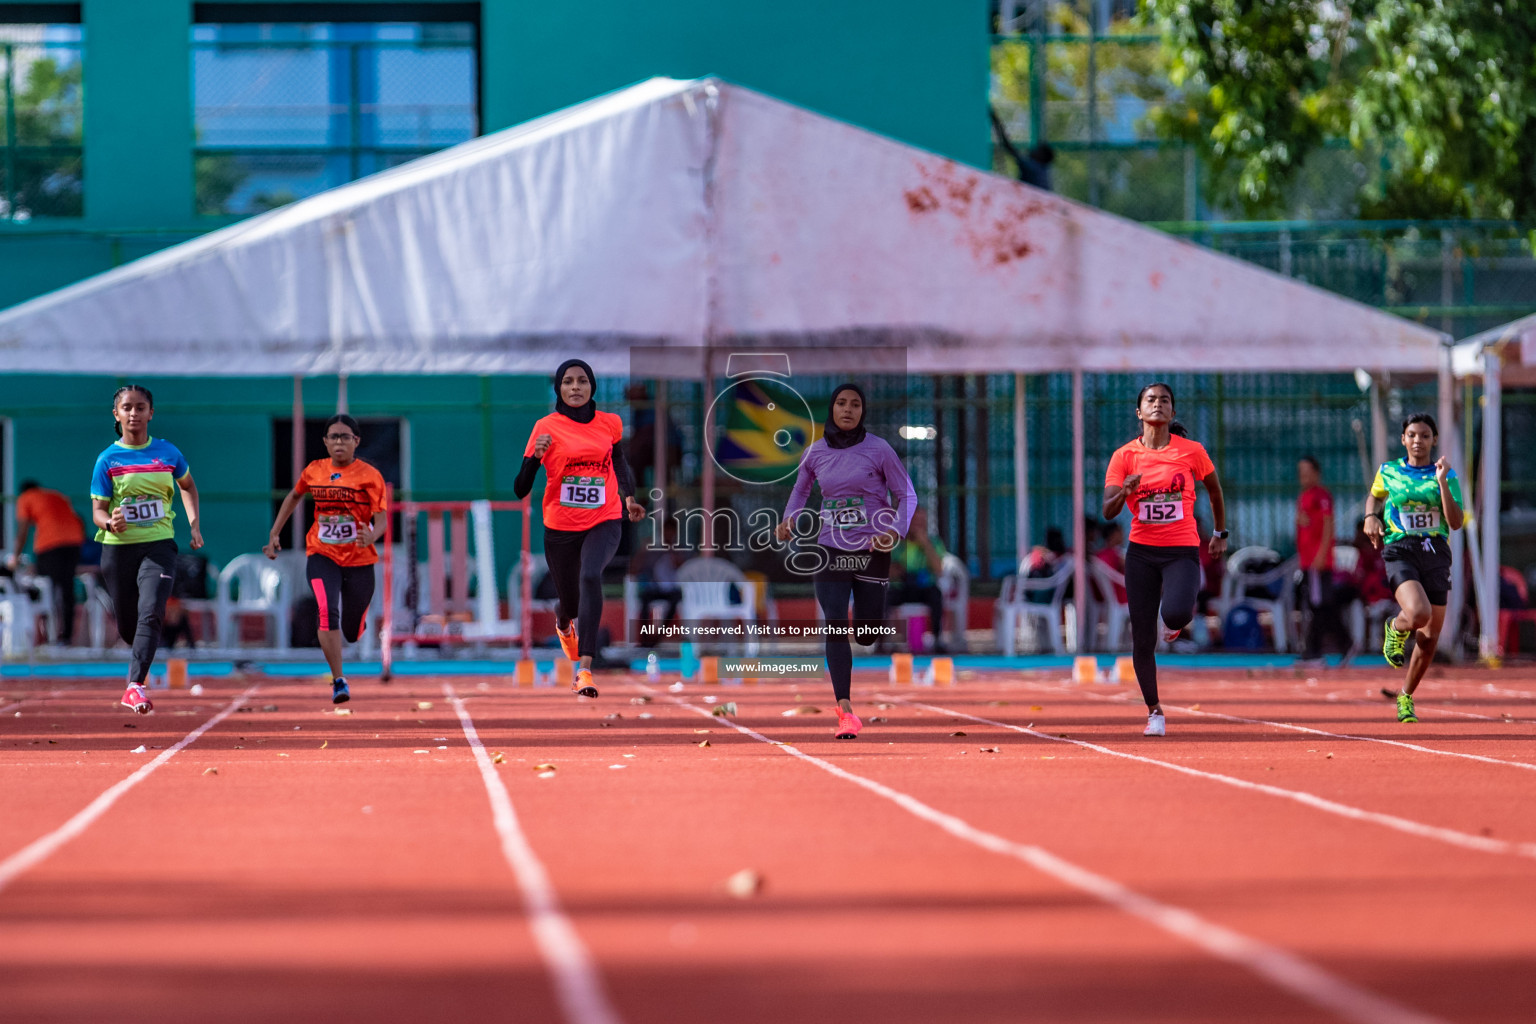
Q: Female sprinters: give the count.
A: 6